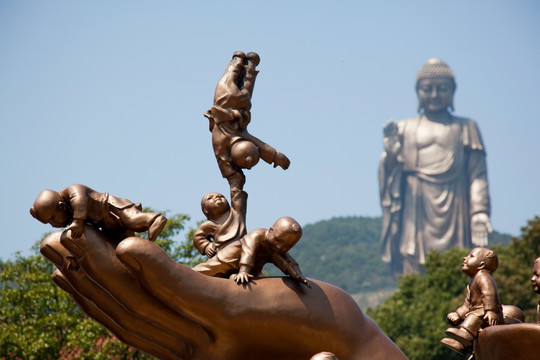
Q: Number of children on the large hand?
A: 4